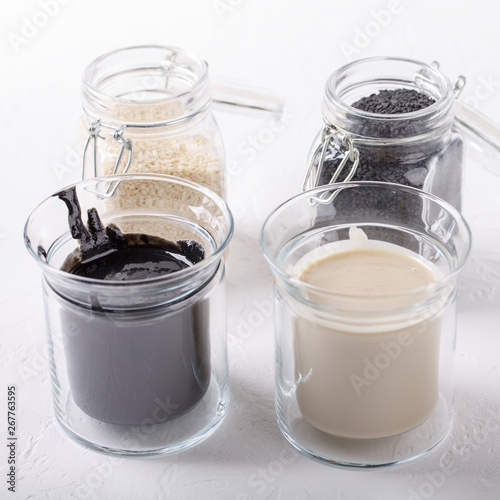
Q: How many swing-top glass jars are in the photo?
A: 2